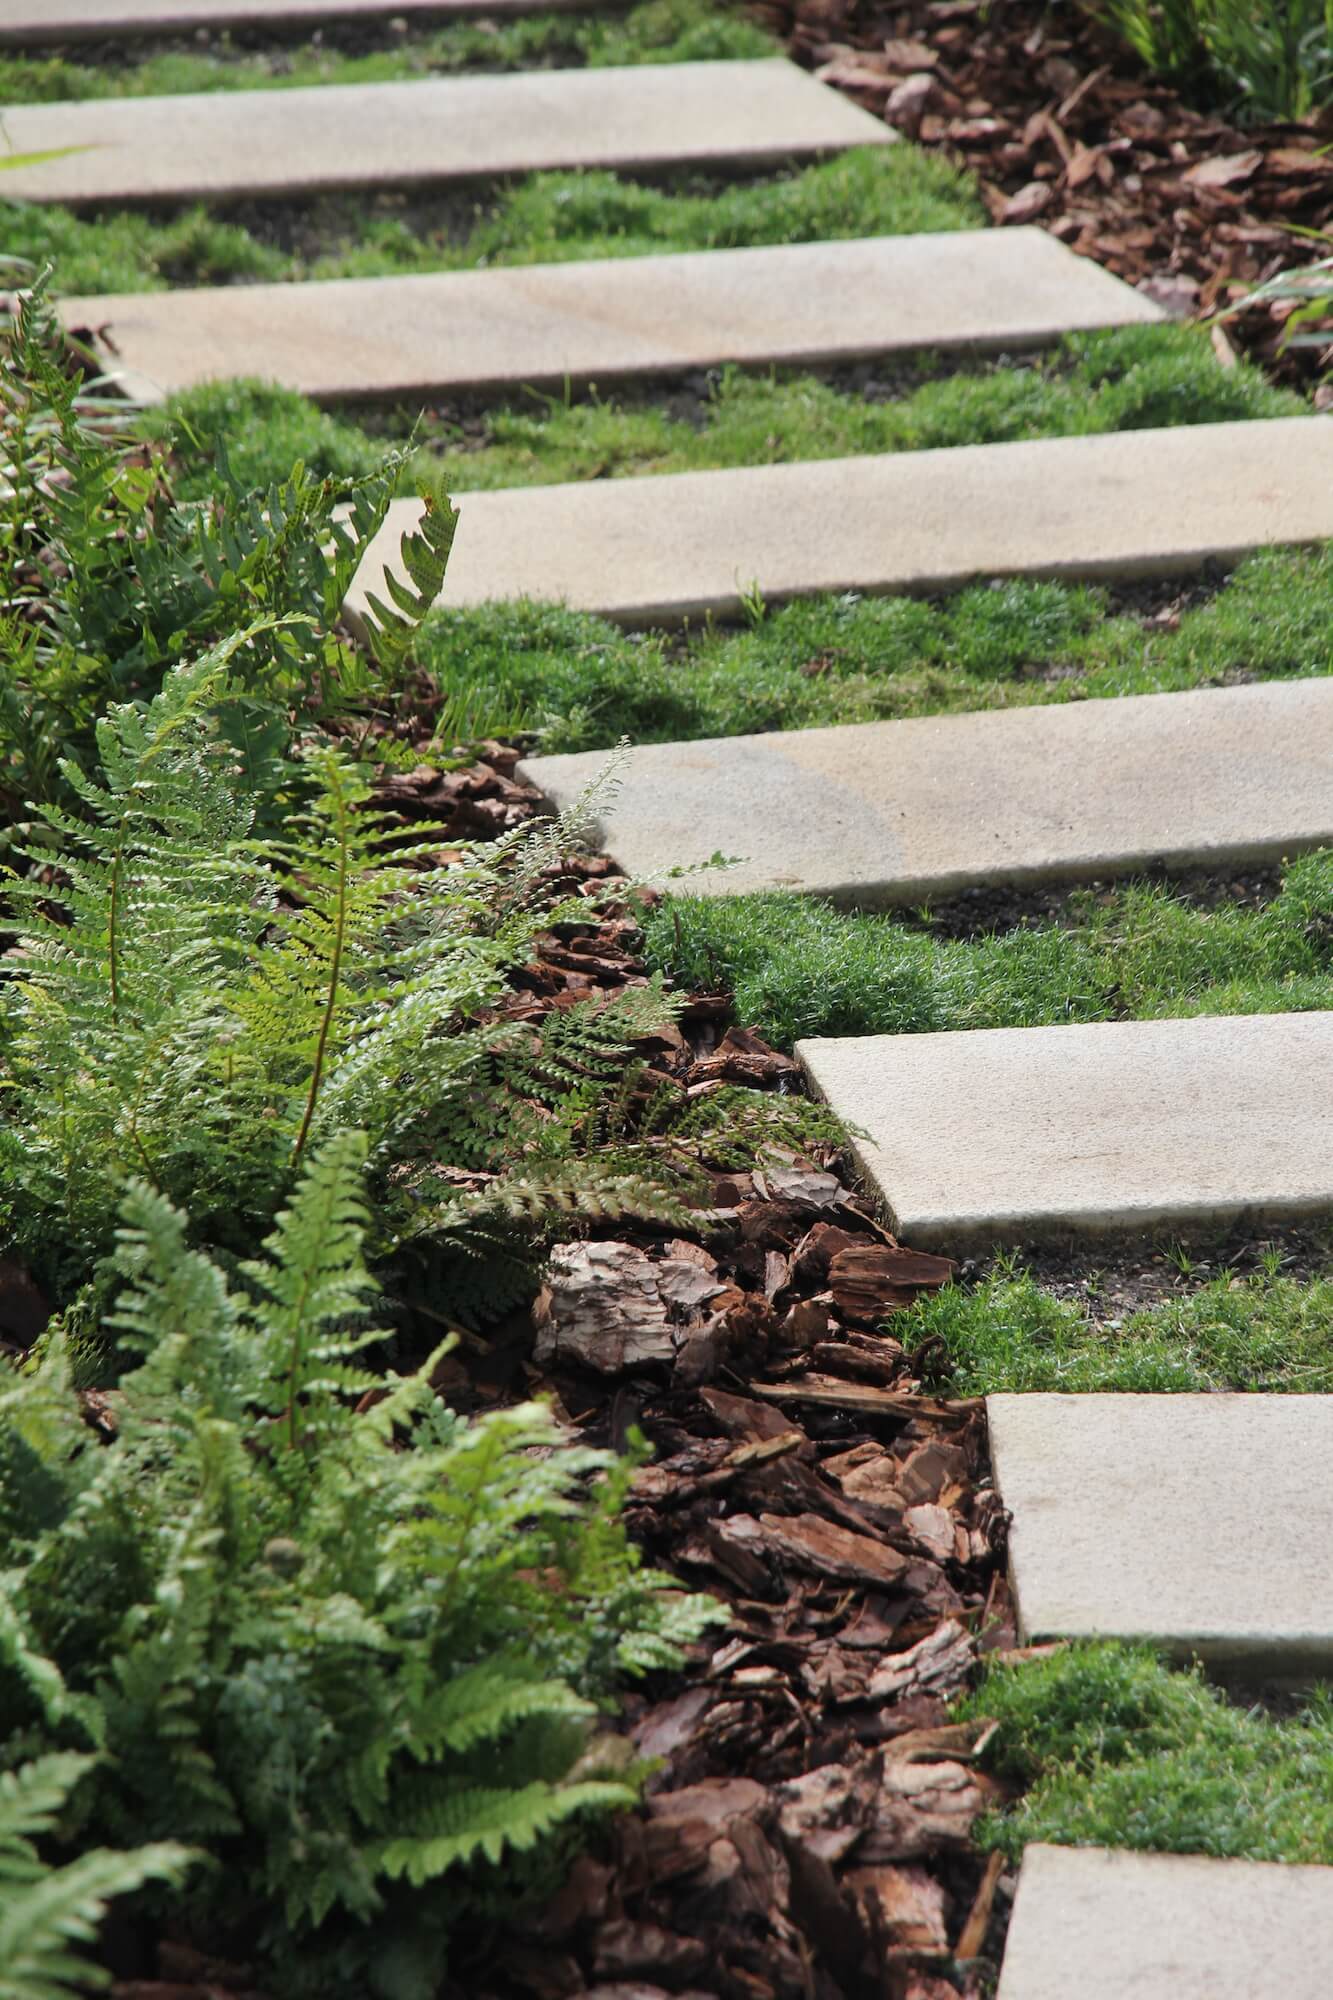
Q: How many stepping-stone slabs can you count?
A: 8